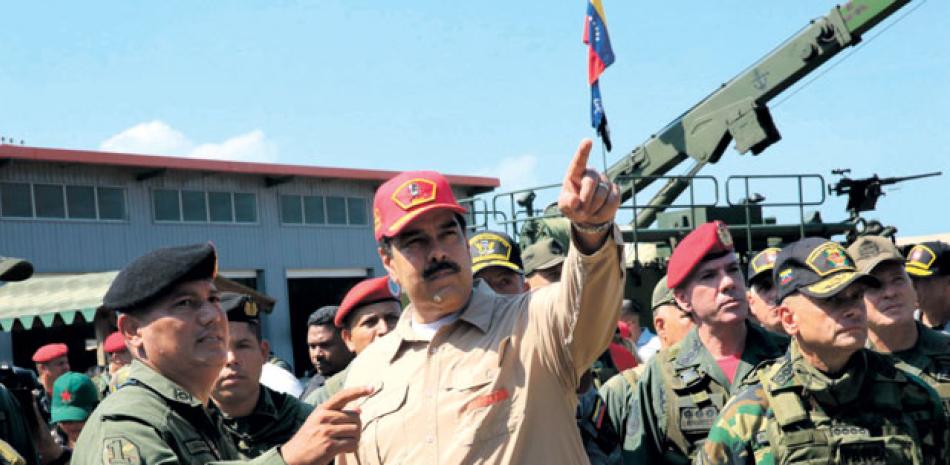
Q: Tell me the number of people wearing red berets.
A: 4